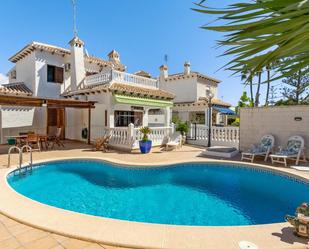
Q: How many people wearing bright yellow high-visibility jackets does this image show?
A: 0